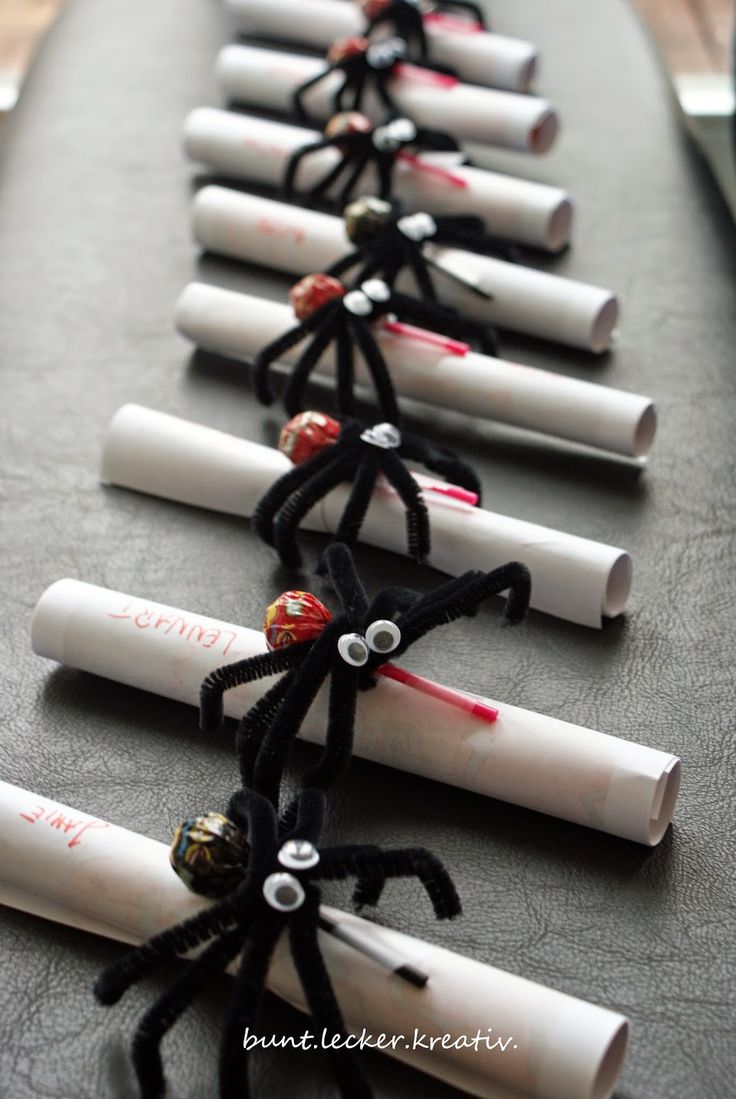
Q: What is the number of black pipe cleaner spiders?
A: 8